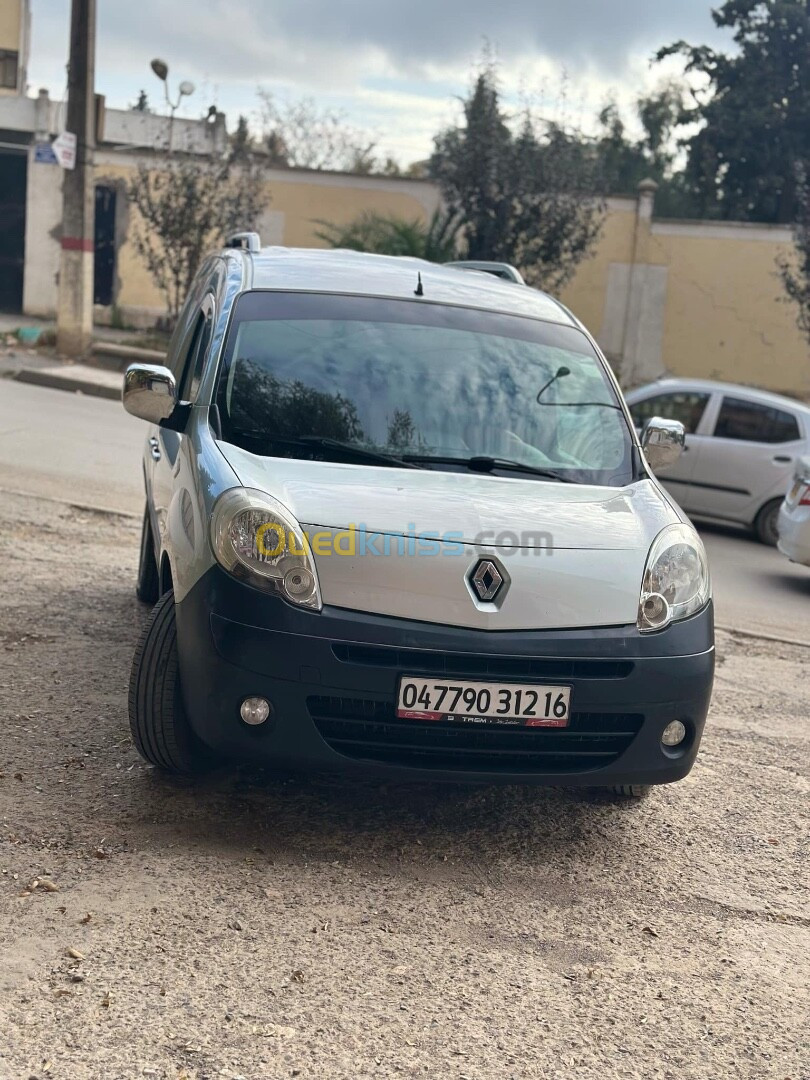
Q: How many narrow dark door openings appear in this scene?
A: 2